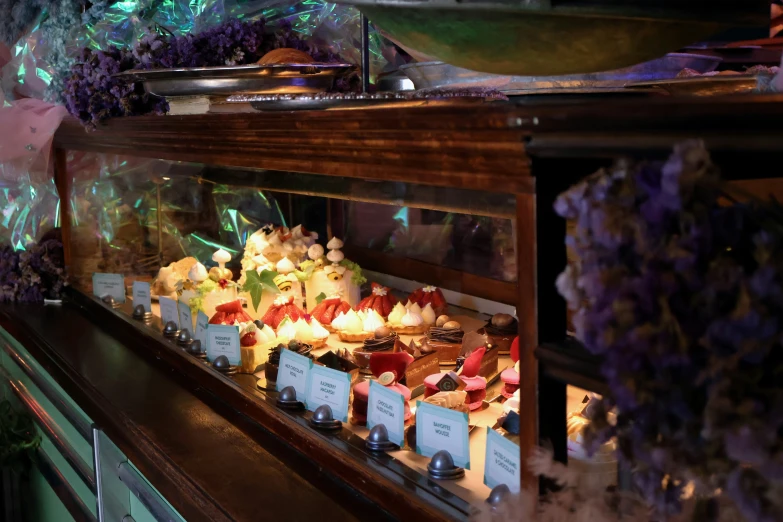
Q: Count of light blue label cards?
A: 11